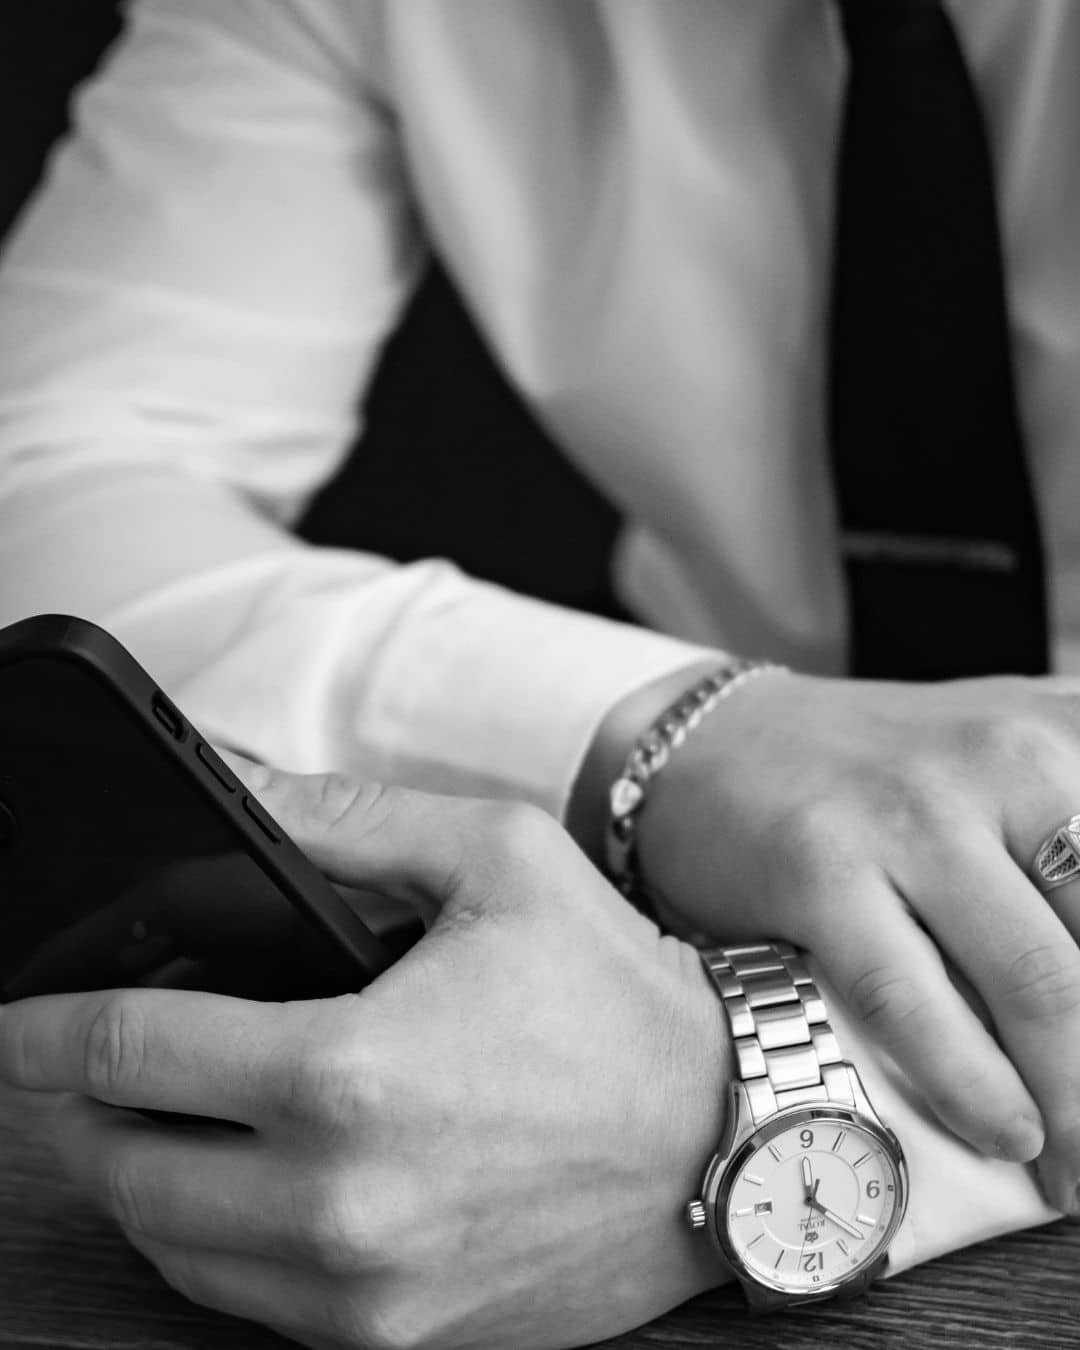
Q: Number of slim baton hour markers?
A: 9